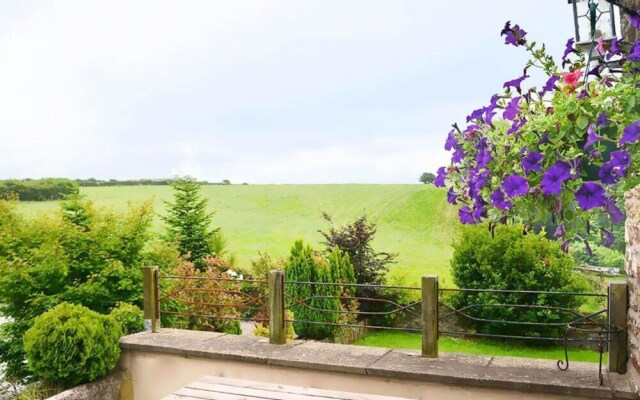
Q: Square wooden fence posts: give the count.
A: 4